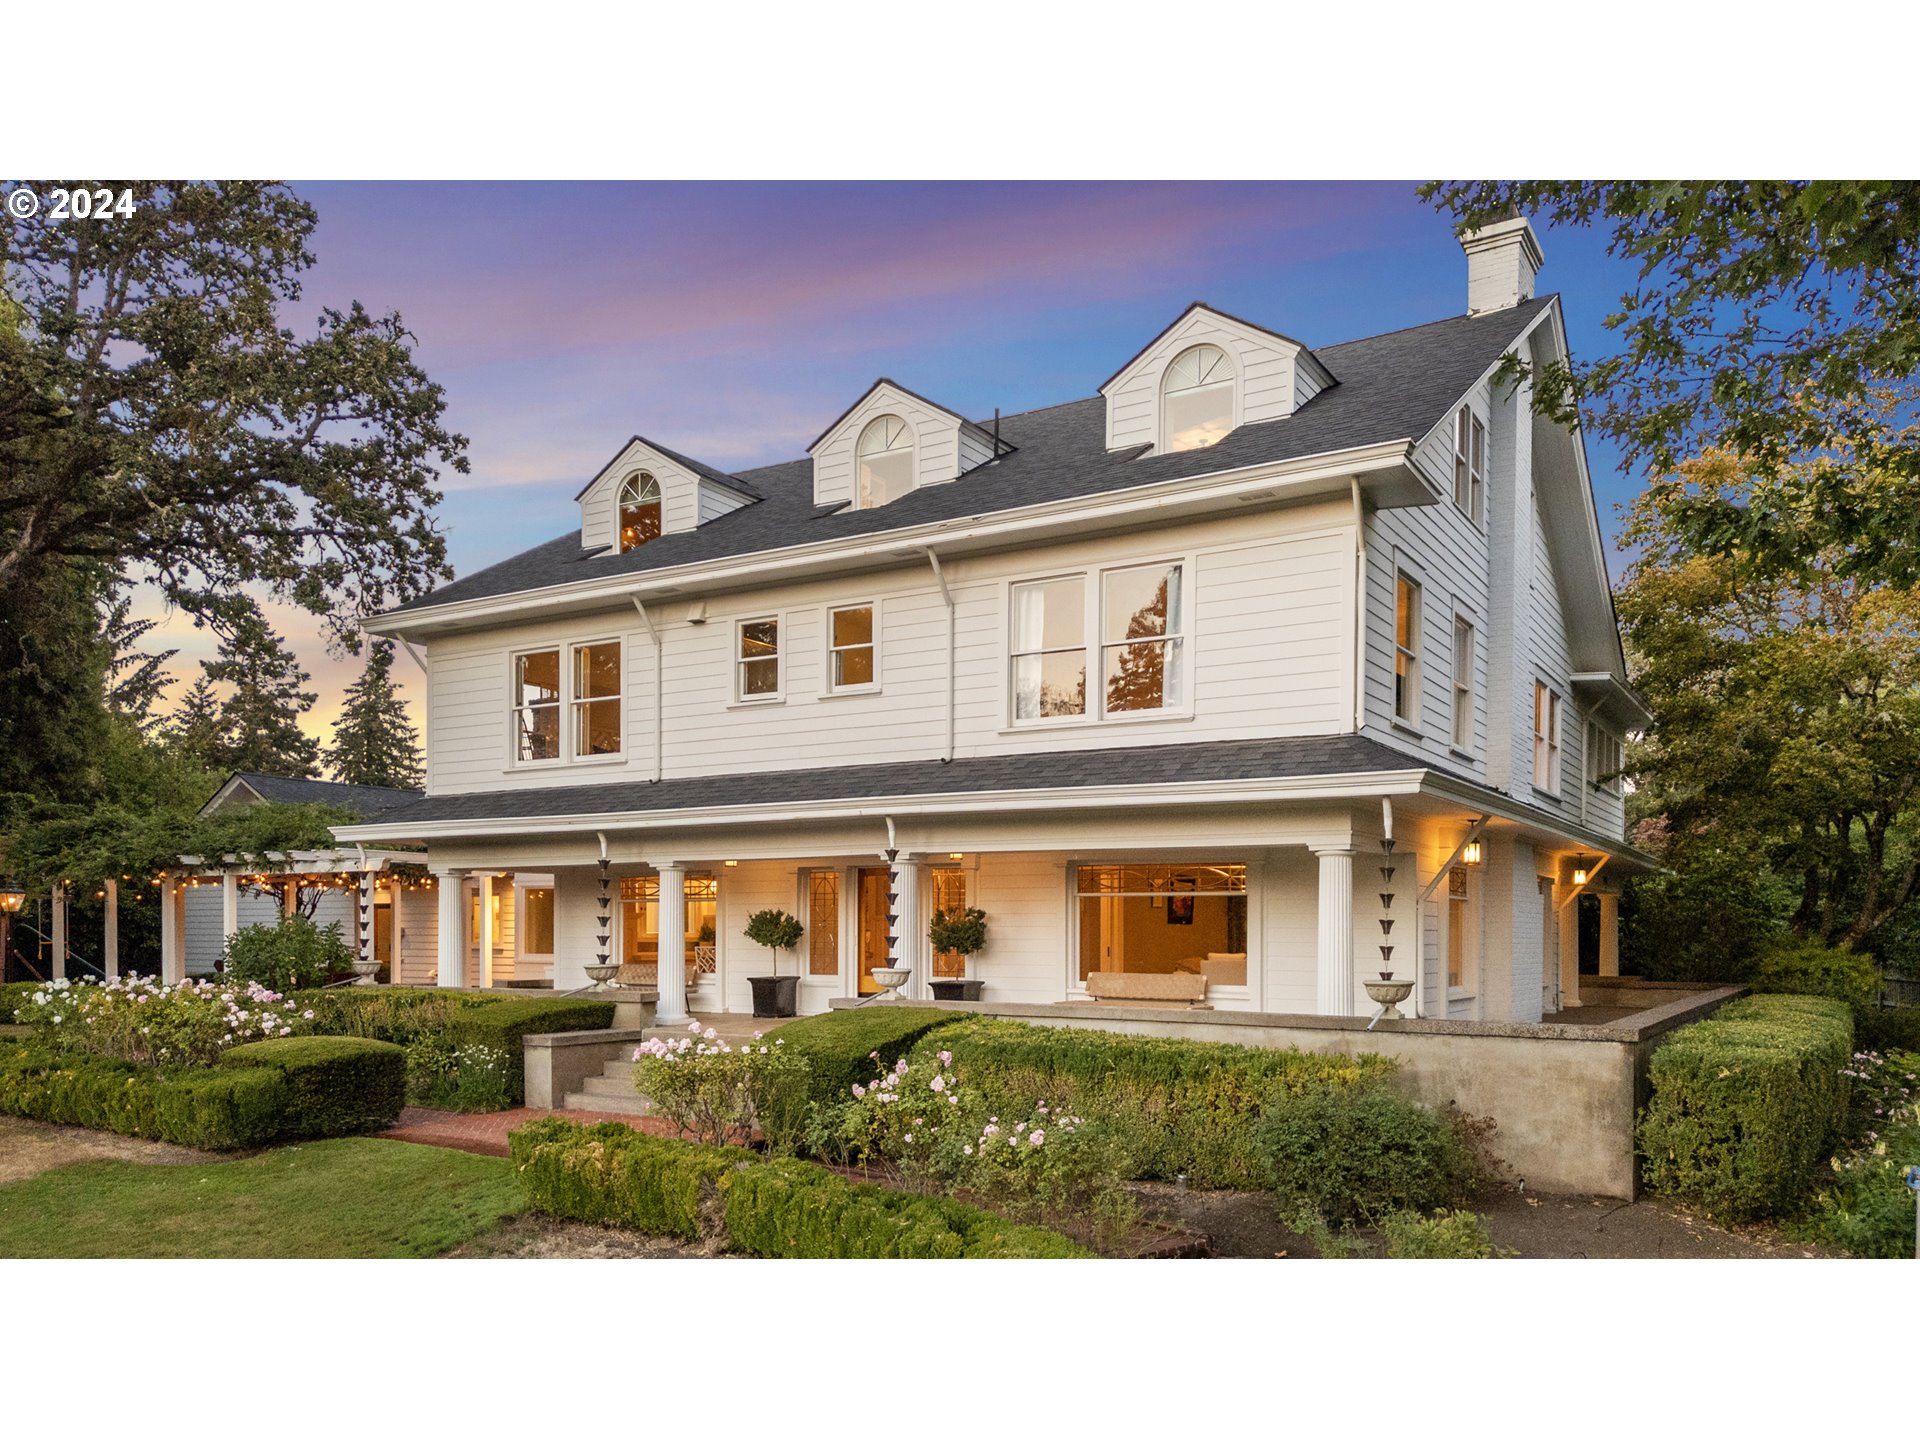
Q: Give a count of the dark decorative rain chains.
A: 4